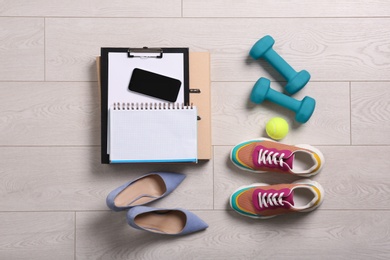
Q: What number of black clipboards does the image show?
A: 1